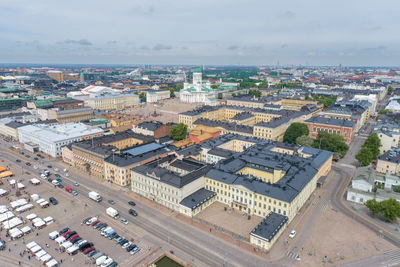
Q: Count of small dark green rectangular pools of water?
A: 1